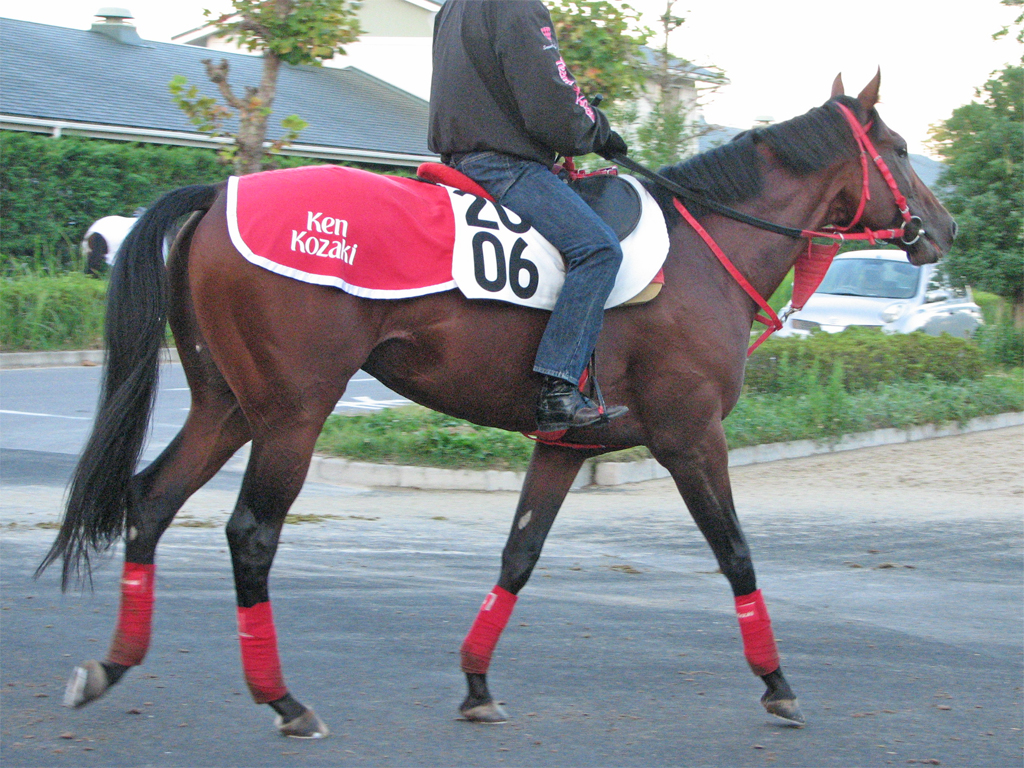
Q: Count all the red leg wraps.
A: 4